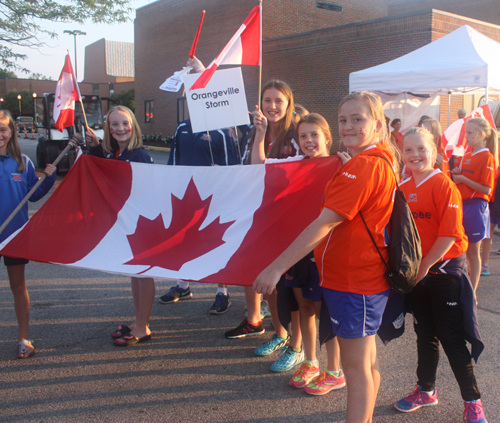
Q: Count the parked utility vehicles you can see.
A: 1